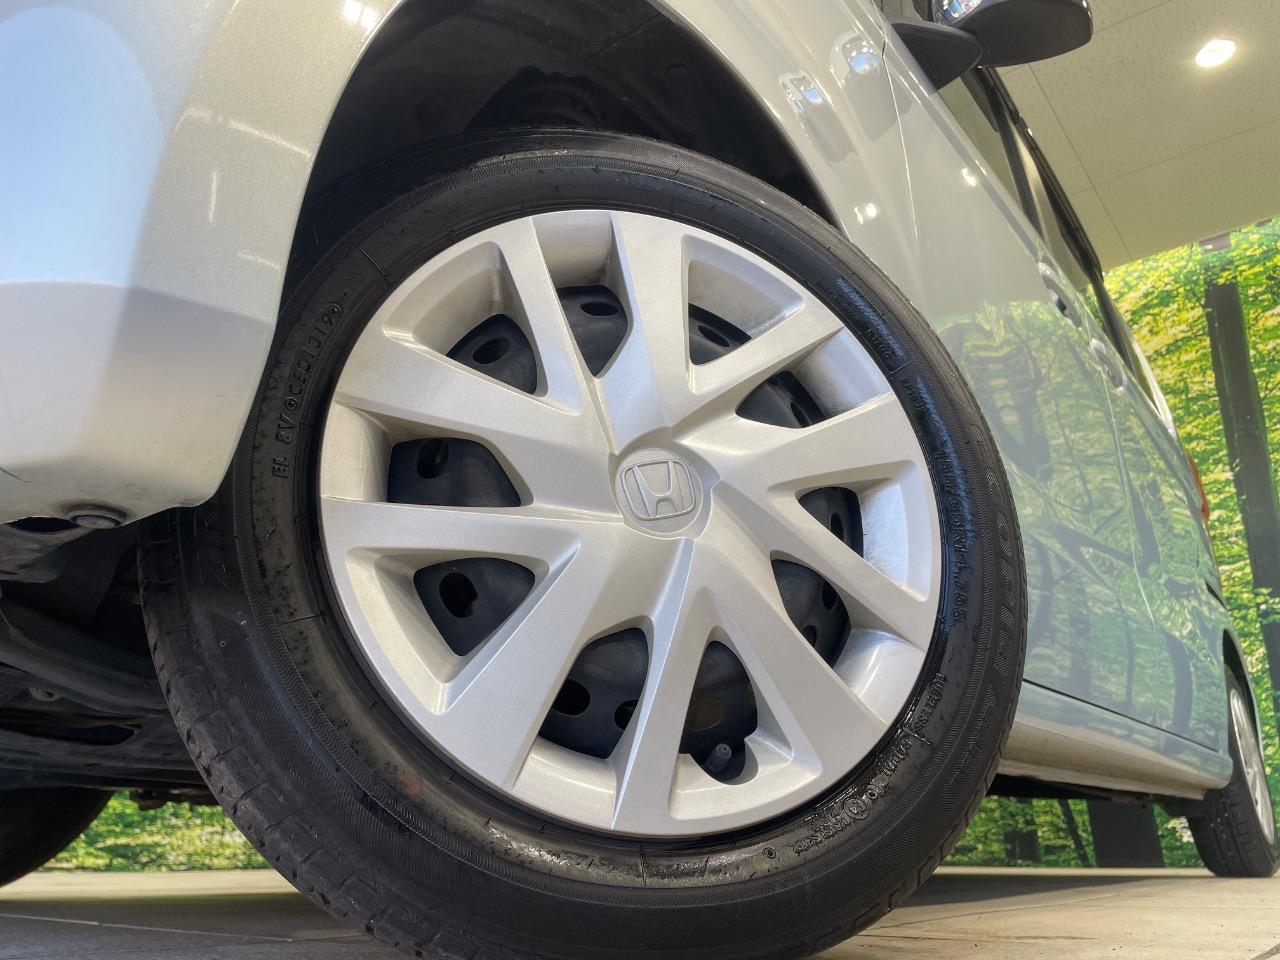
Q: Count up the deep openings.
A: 10